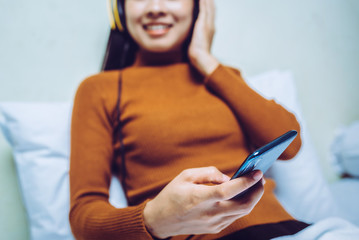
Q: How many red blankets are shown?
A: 0